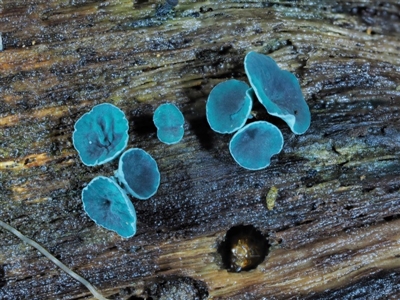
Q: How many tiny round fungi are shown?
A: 7